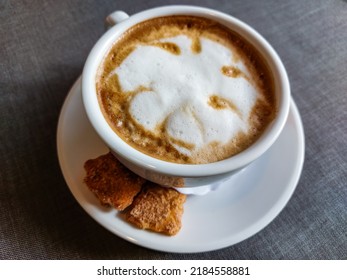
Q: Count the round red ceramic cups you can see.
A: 0